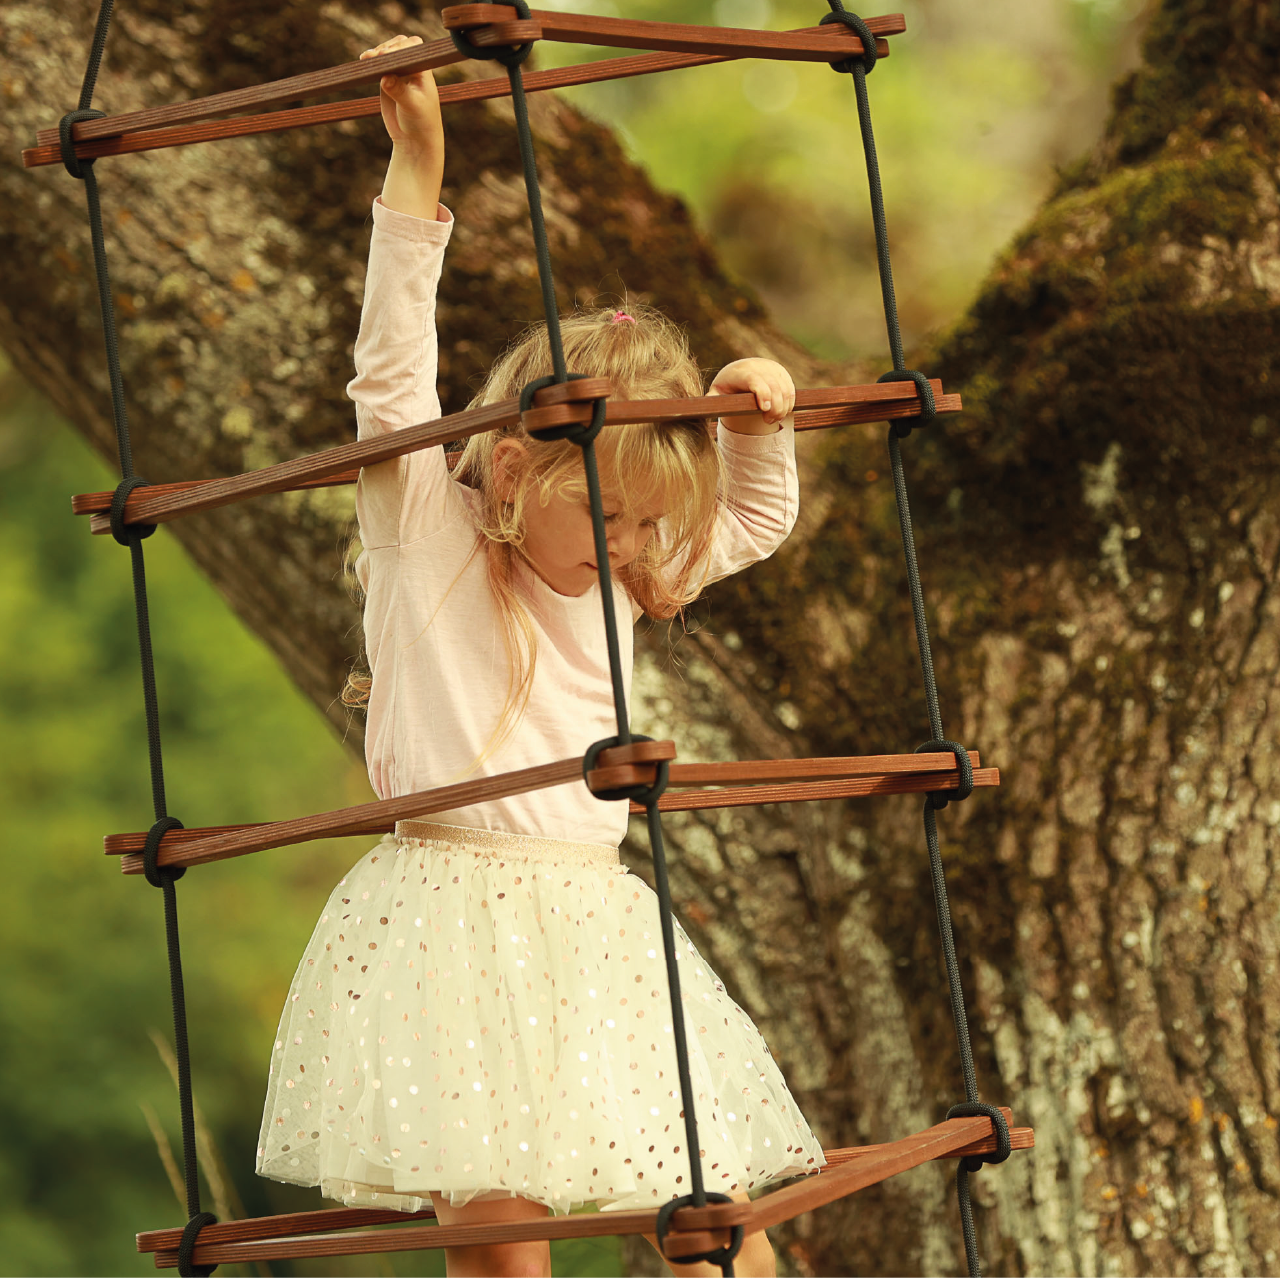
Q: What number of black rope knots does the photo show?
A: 12